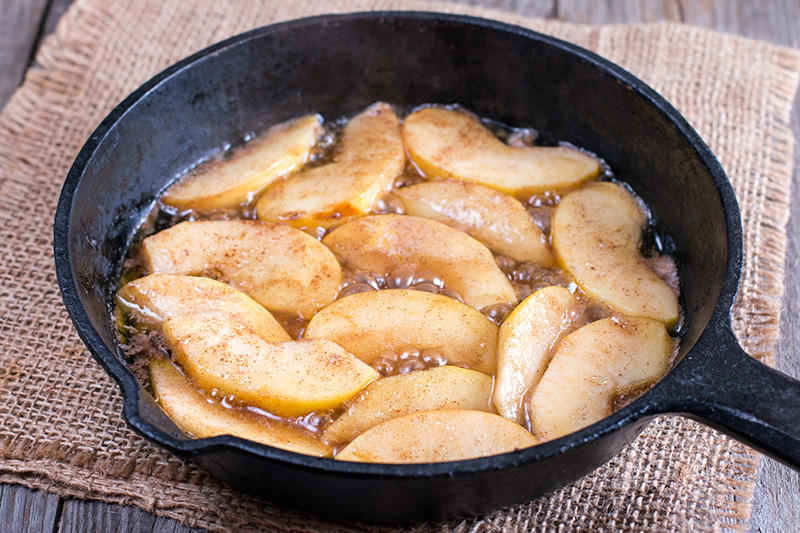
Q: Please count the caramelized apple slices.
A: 15